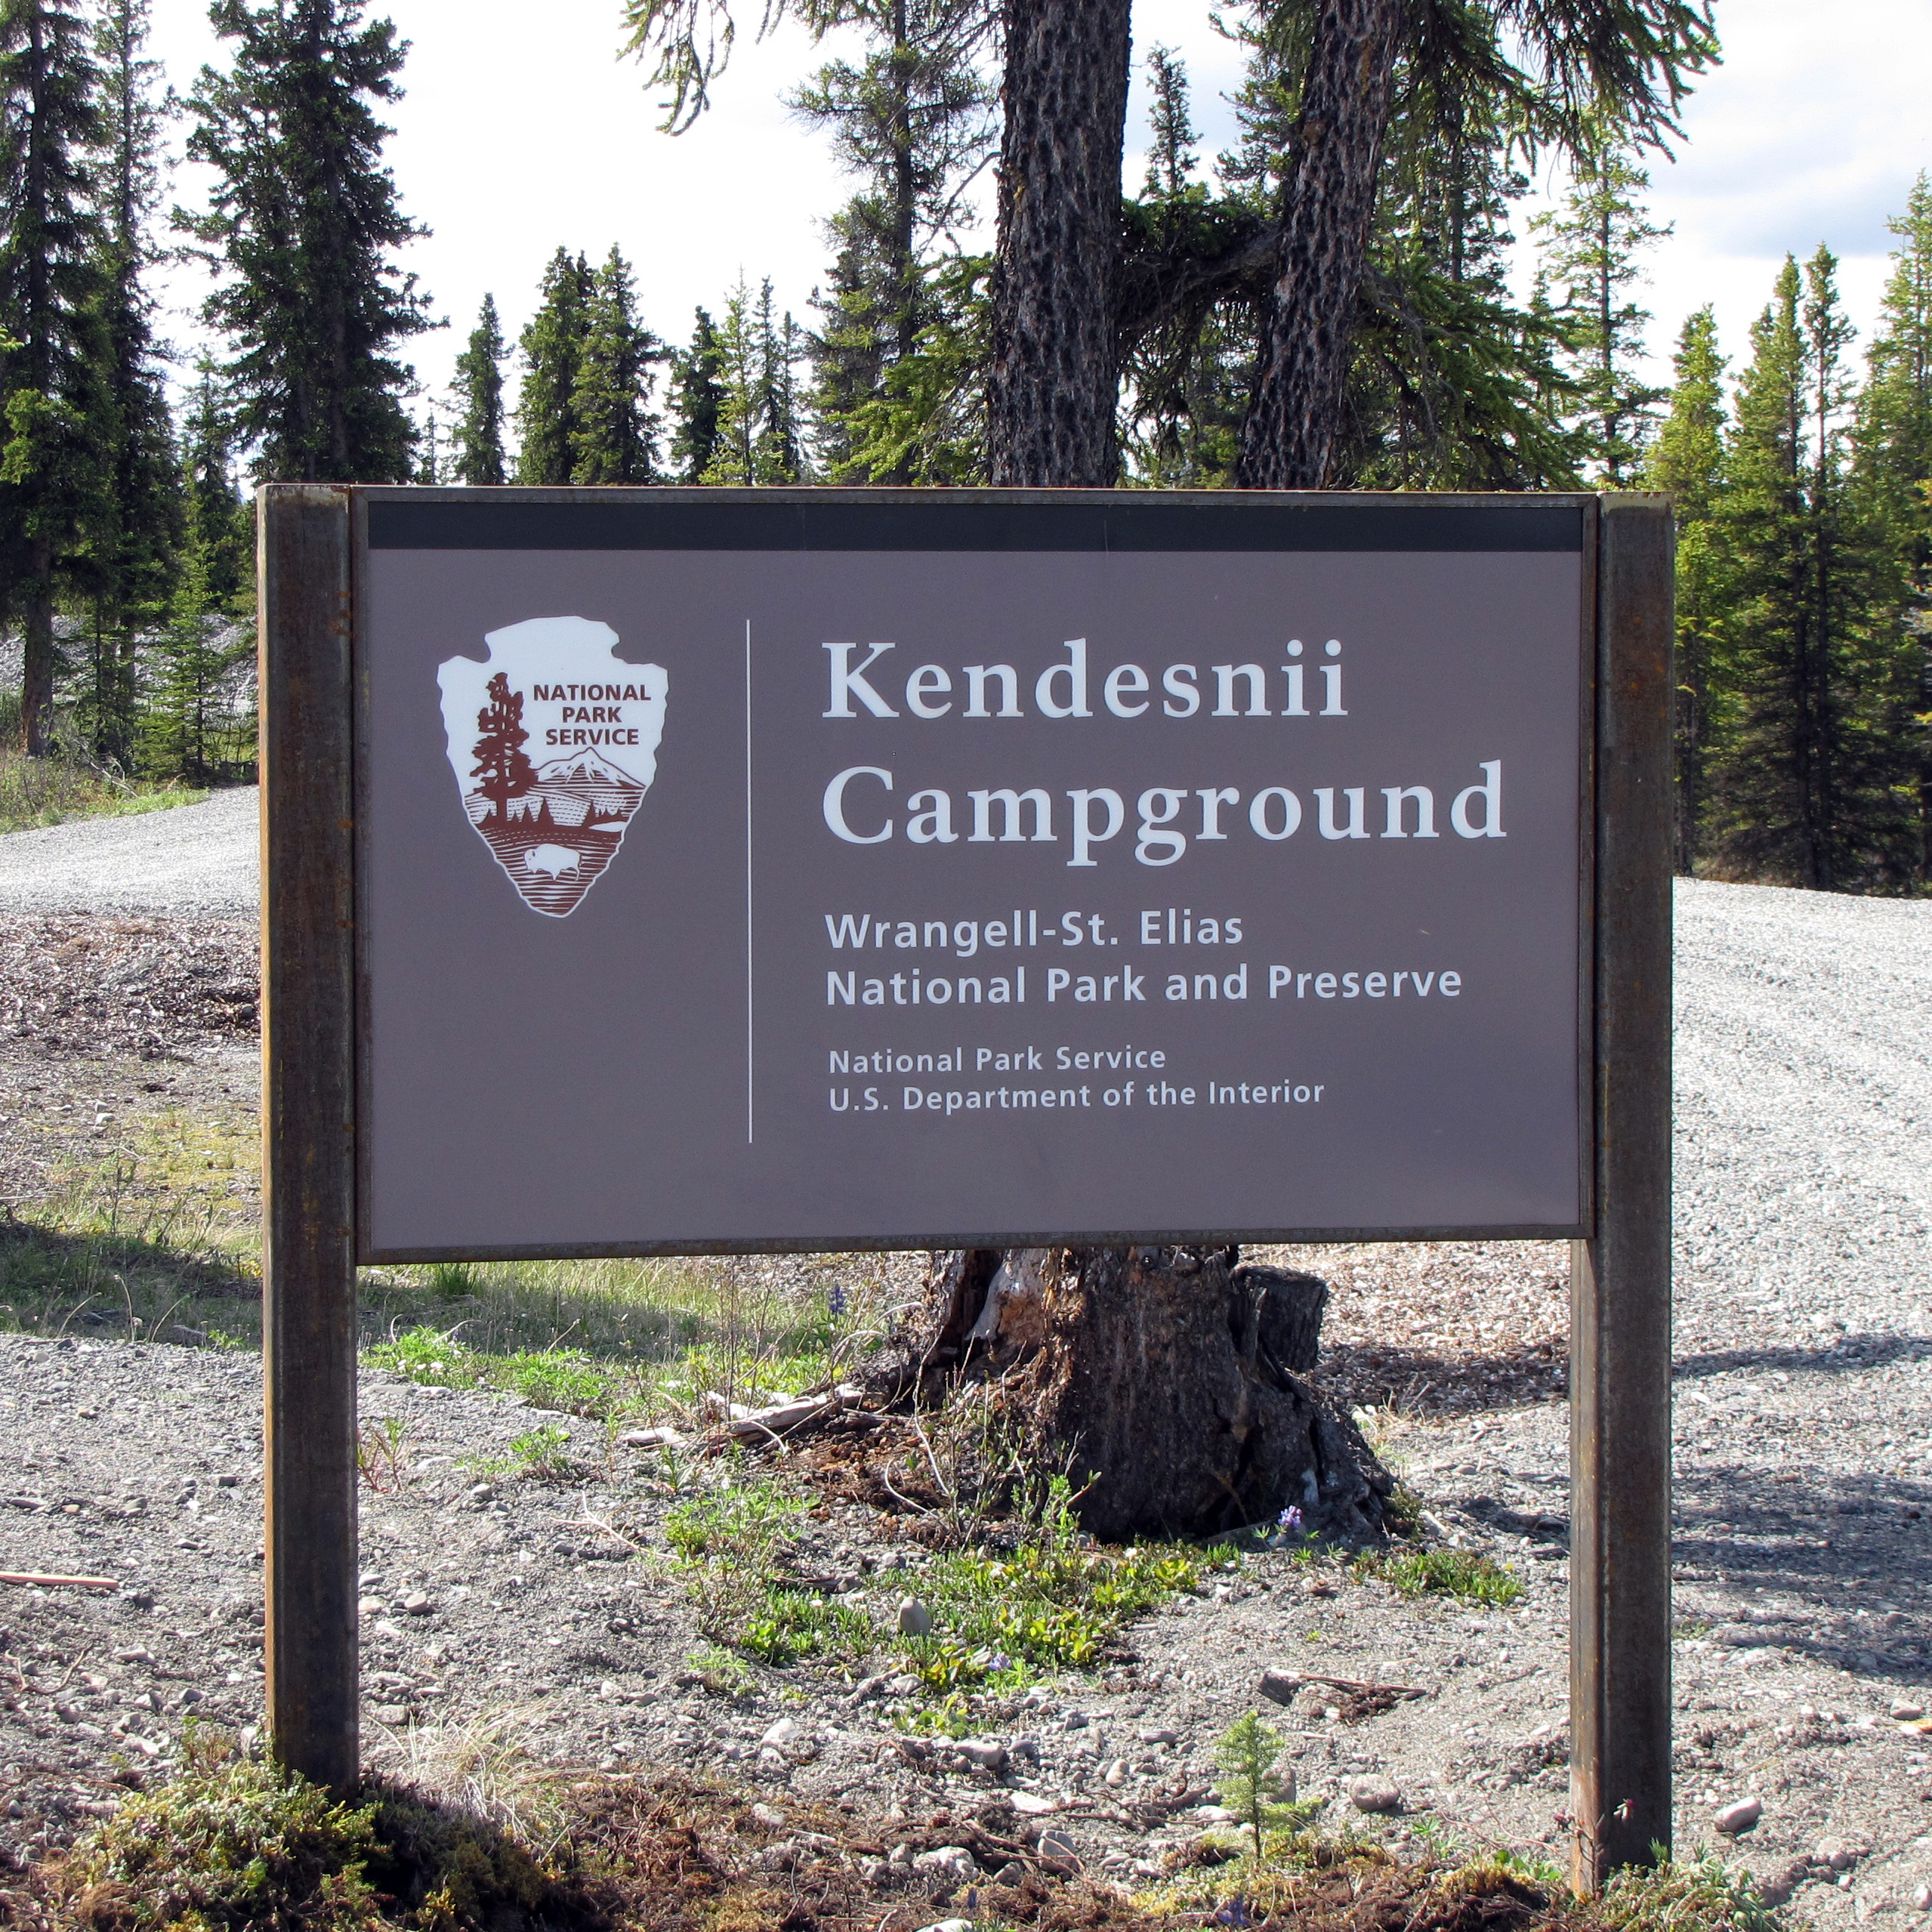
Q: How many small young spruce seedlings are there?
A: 1